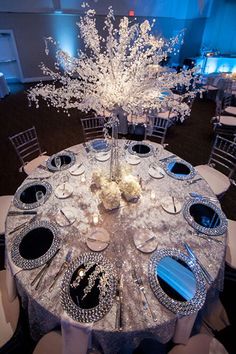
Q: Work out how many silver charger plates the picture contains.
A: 9